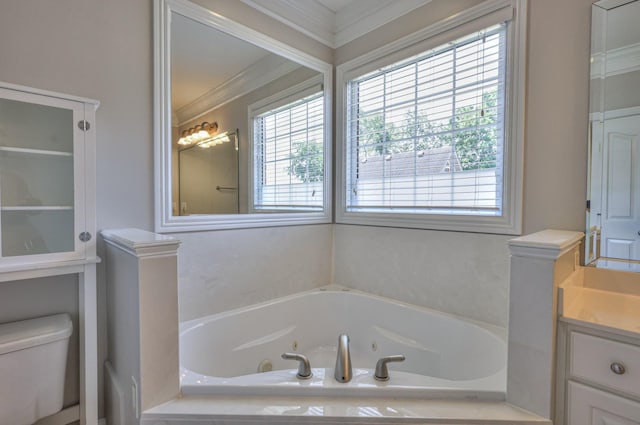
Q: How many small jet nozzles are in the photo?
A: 2